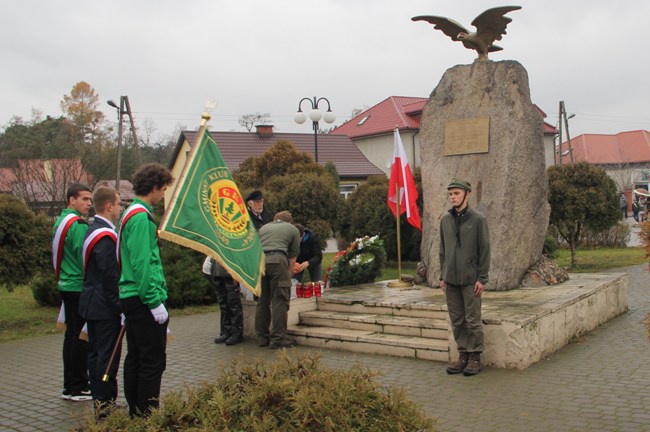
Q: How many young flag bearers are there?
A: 3